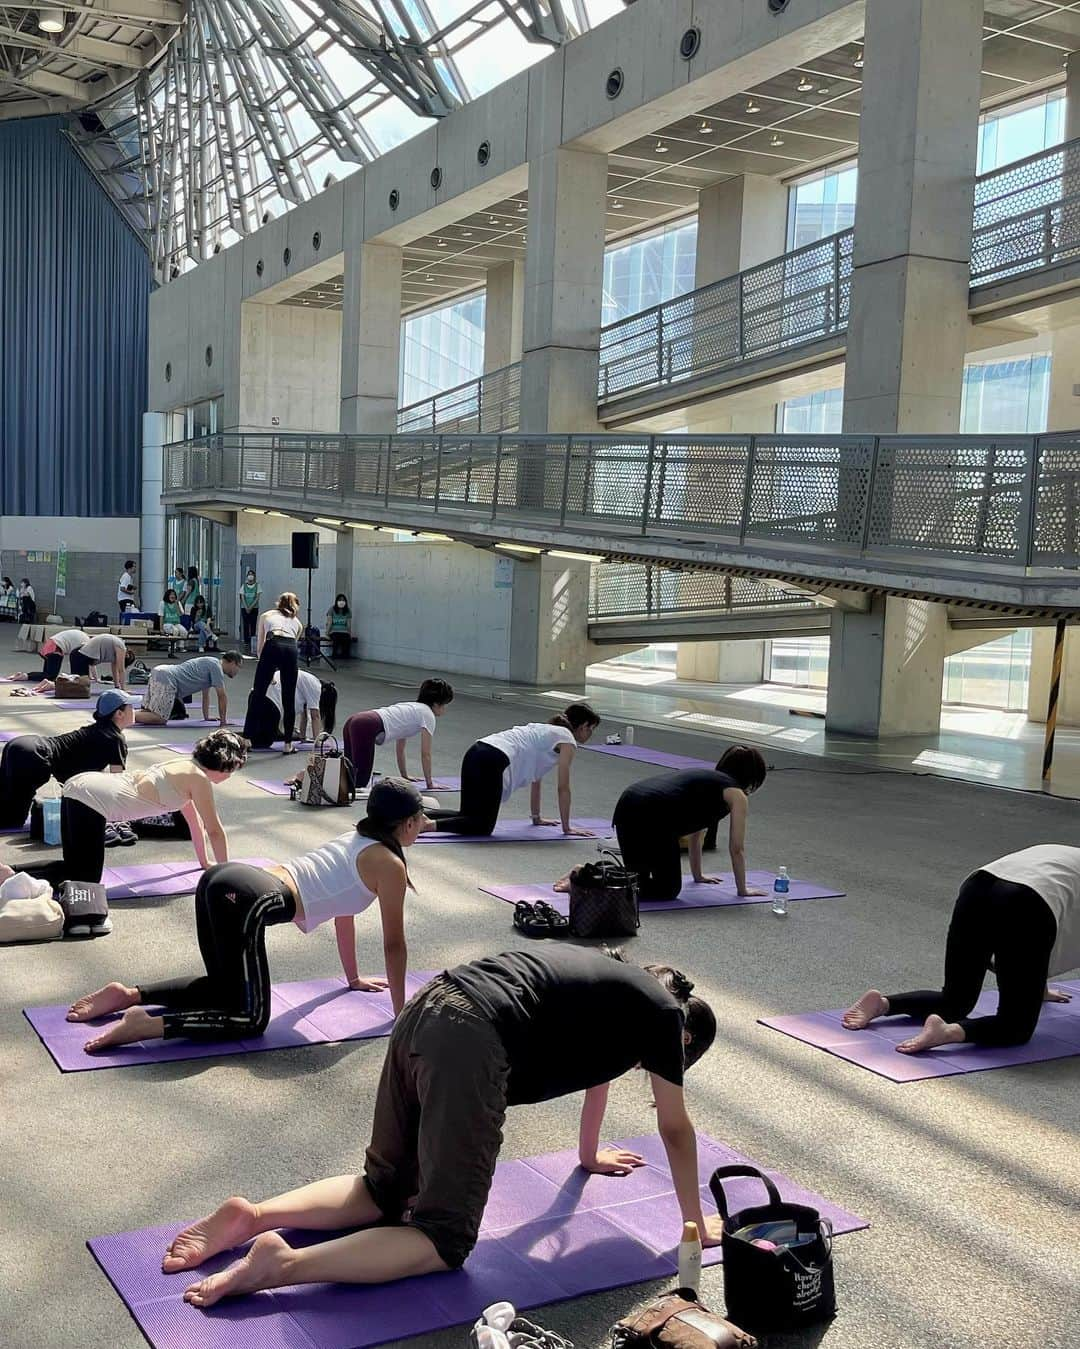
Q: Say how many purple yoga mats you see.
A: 15